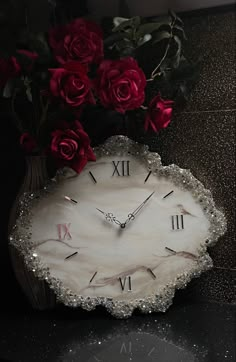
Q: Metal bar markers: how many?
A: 8